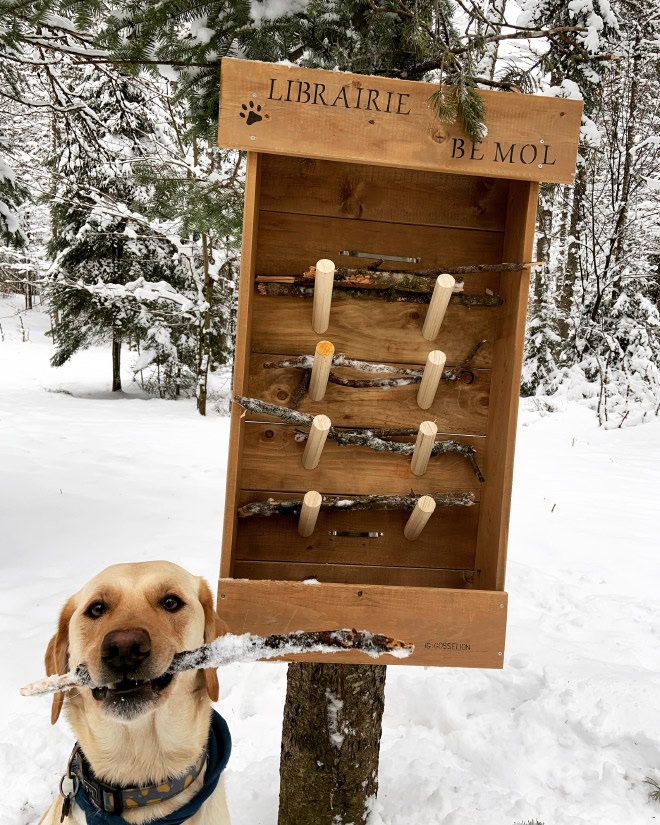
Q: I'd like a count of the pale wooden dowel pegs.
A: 8